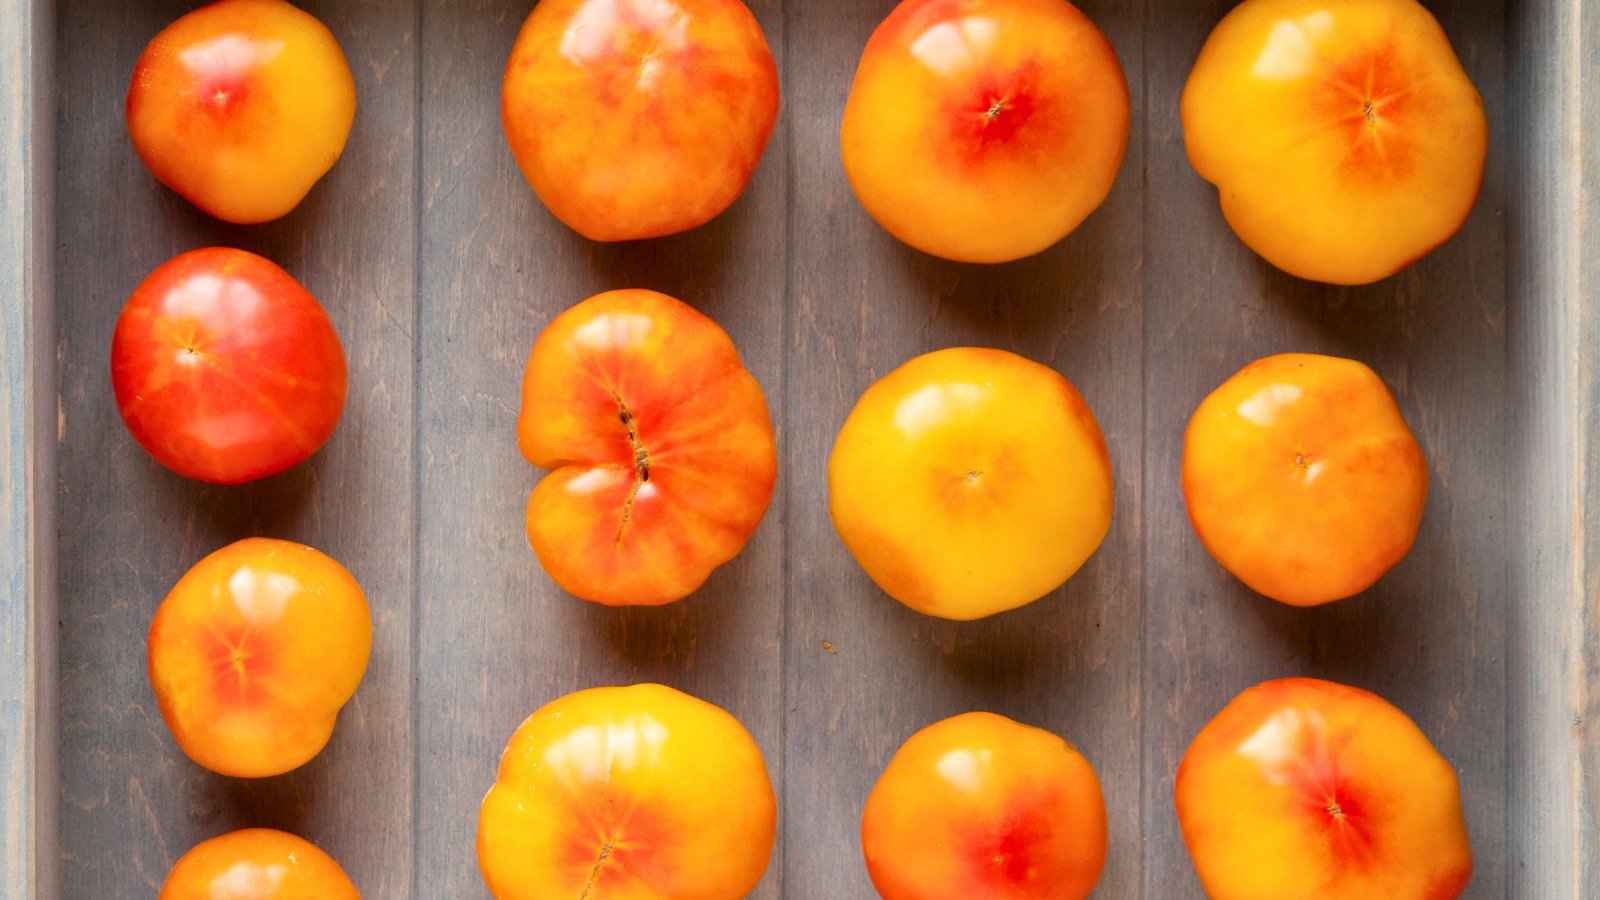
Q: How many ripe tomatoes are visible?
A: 13